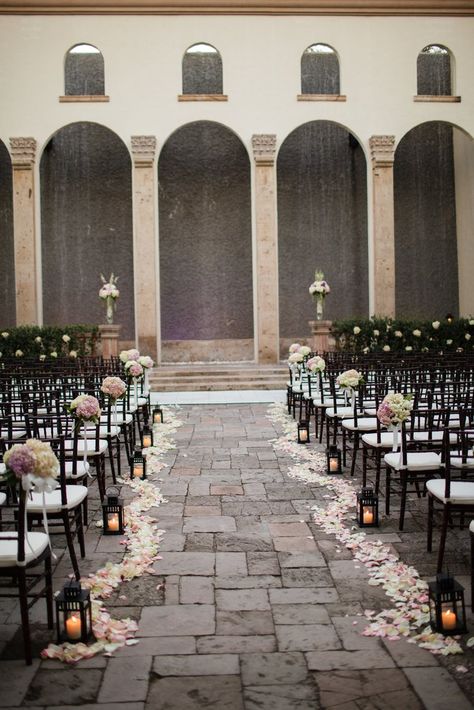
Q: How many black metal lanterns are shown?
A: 9